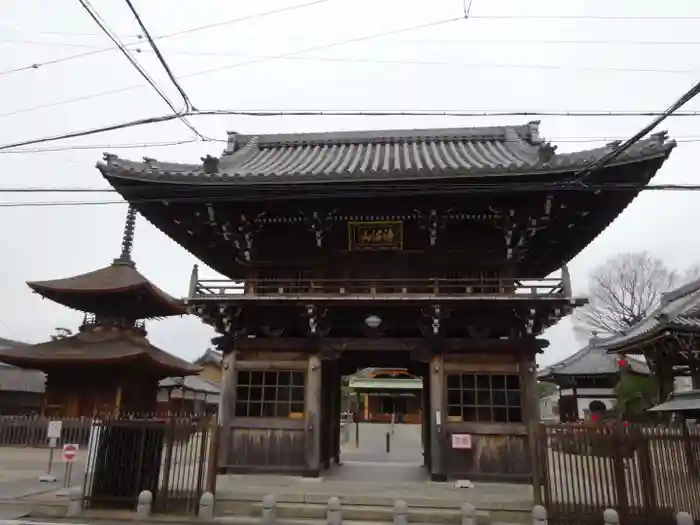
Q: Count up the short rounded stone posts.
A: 10